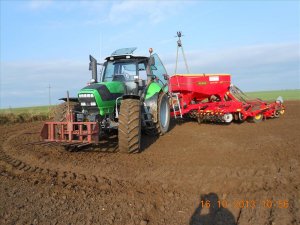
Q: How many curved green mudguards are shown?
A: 1